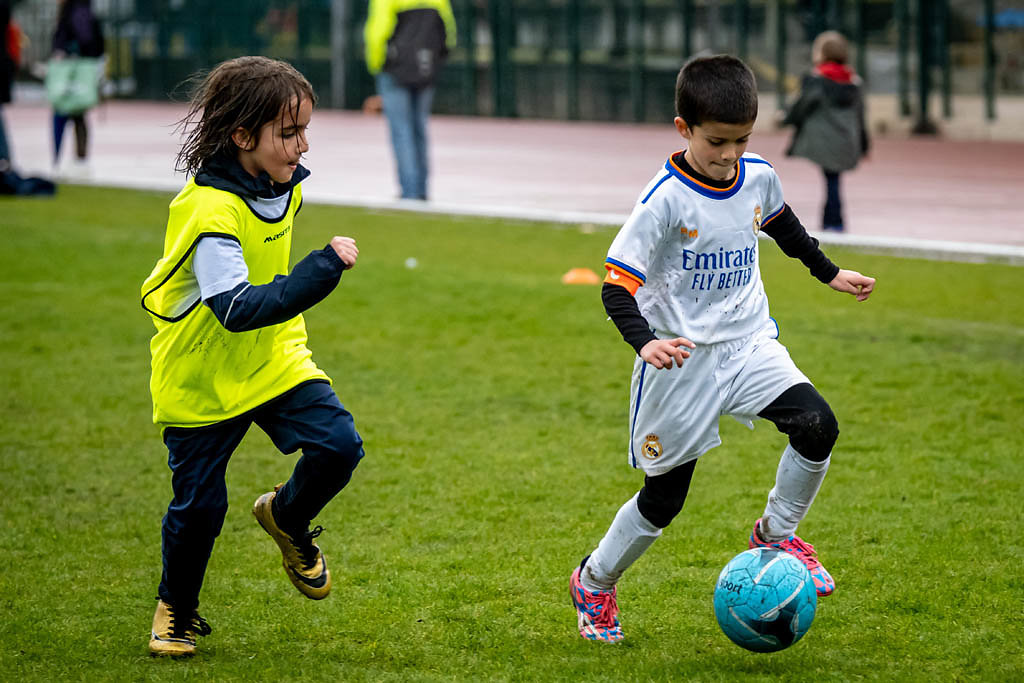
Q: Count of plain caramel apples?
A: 0